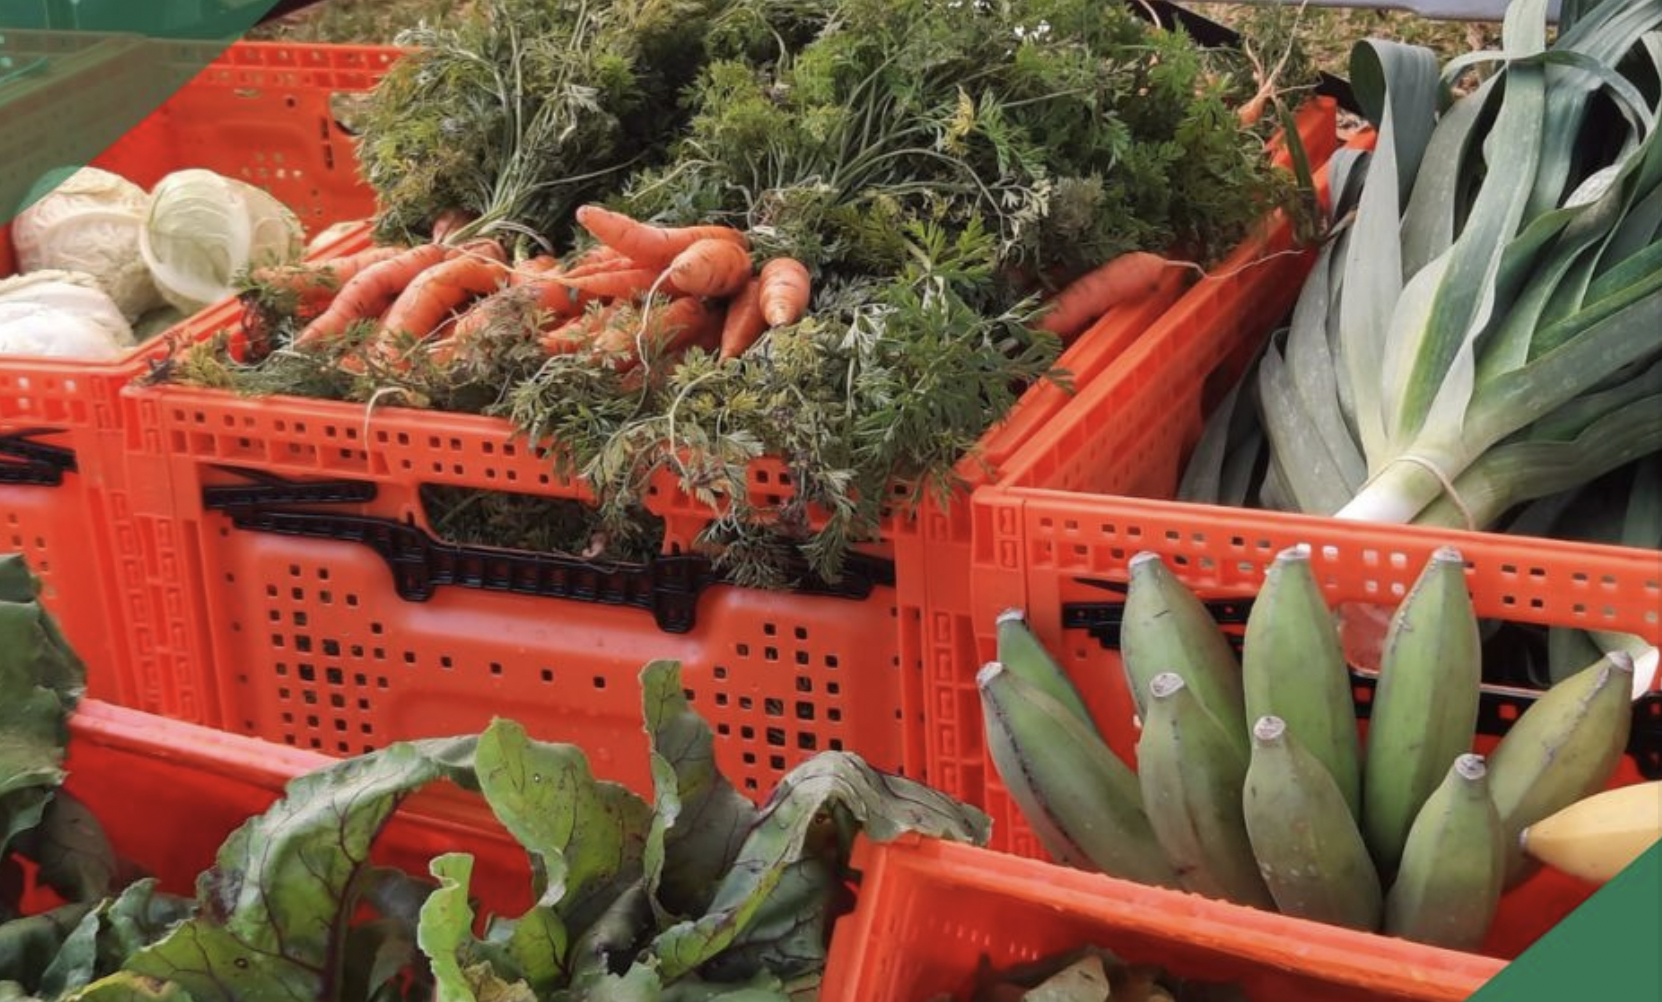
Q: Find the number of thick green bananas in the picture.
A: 9